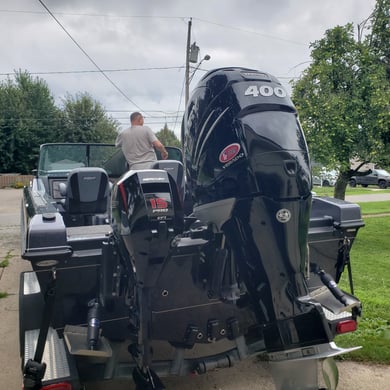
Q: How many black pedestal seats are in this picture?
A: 2